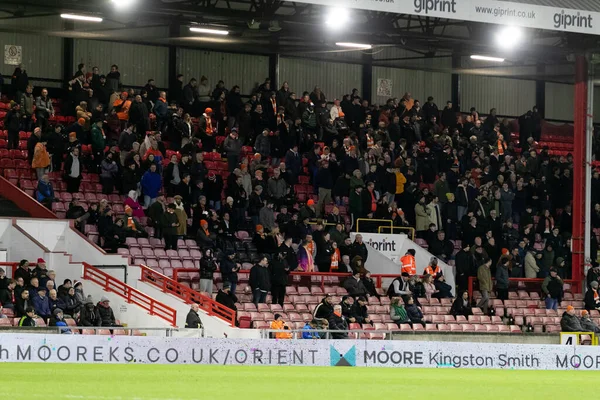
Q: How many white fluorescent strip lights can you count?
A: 4